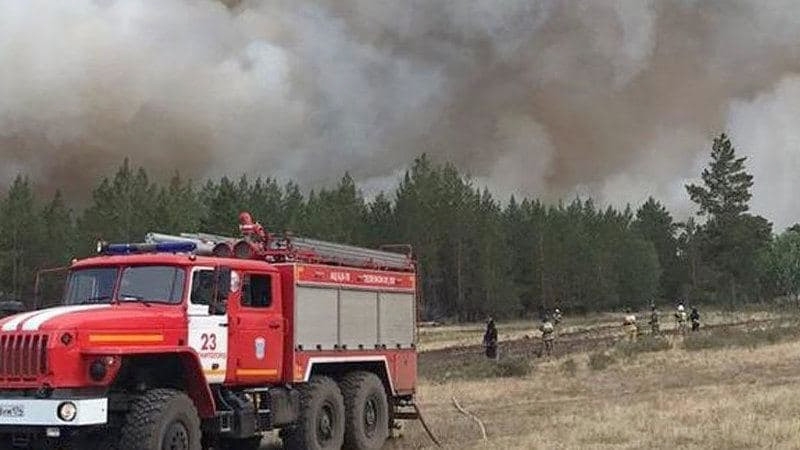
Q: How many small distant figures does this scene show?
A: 7